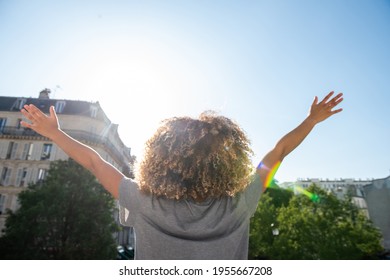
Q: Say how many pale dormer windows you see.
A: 3